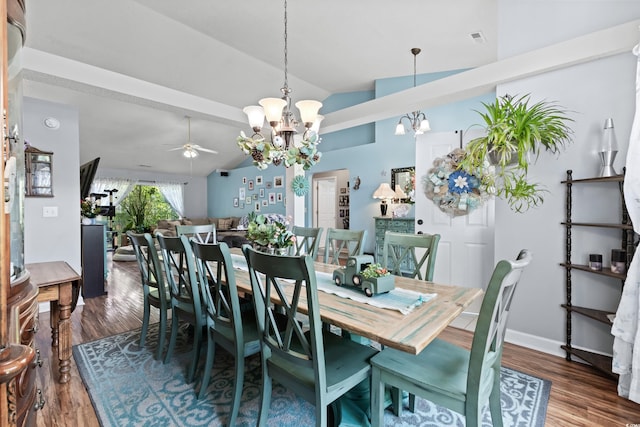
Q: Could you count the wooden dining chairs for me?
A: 9